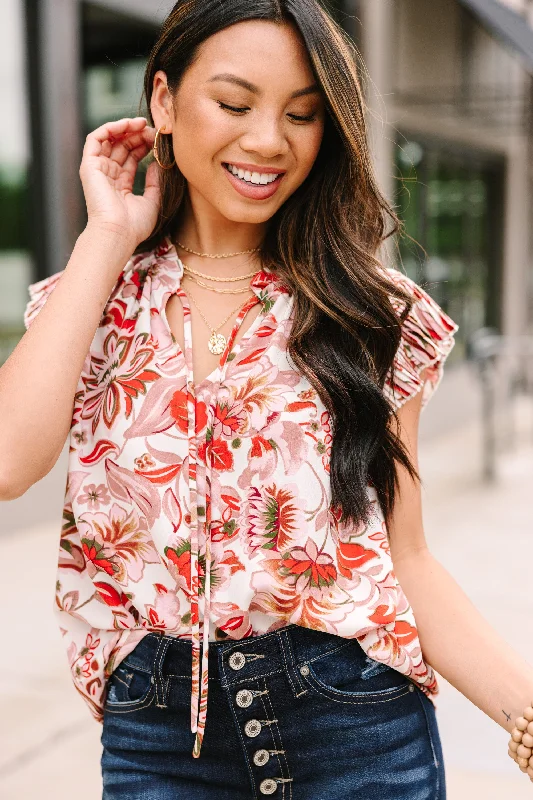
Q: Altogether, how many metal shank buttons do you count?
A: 5